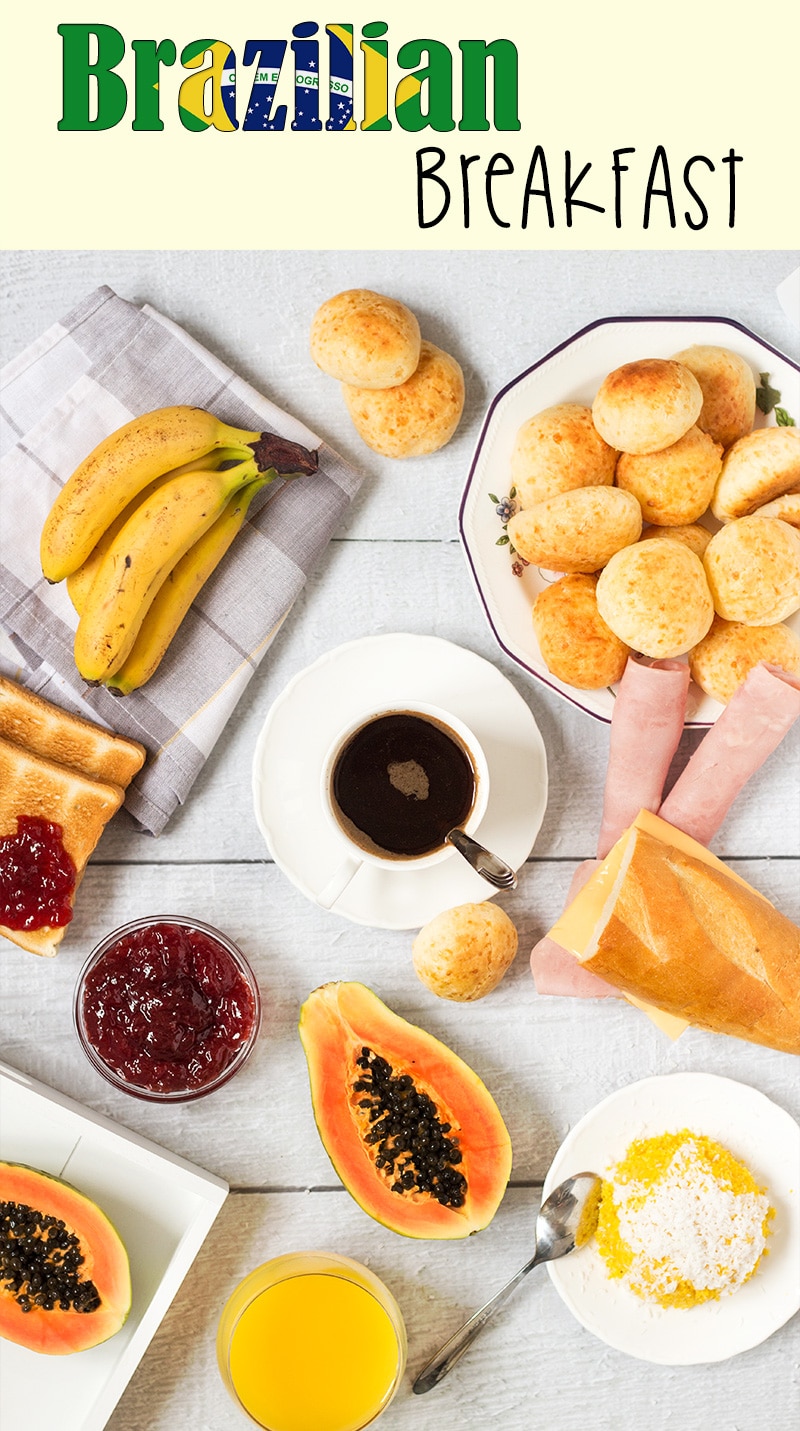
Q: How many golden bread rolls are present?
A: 15